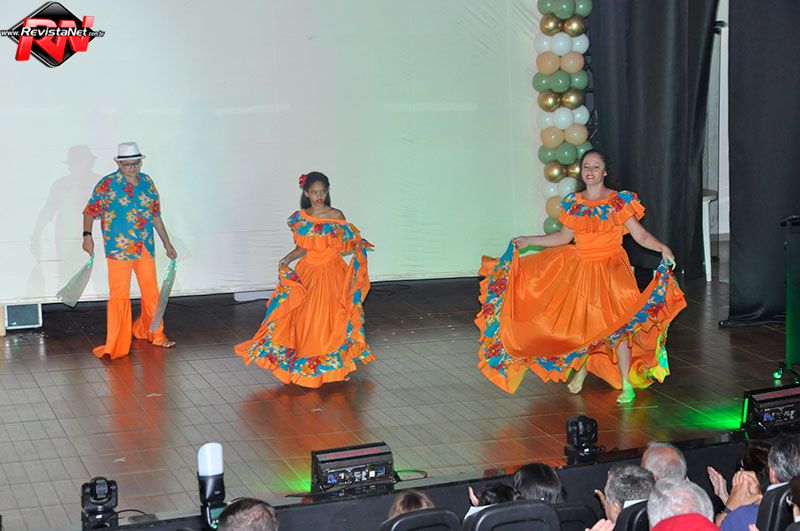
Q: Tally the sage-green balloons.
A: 10